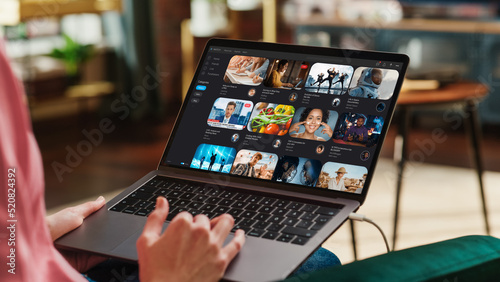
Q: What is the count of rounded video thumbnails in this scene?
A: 12